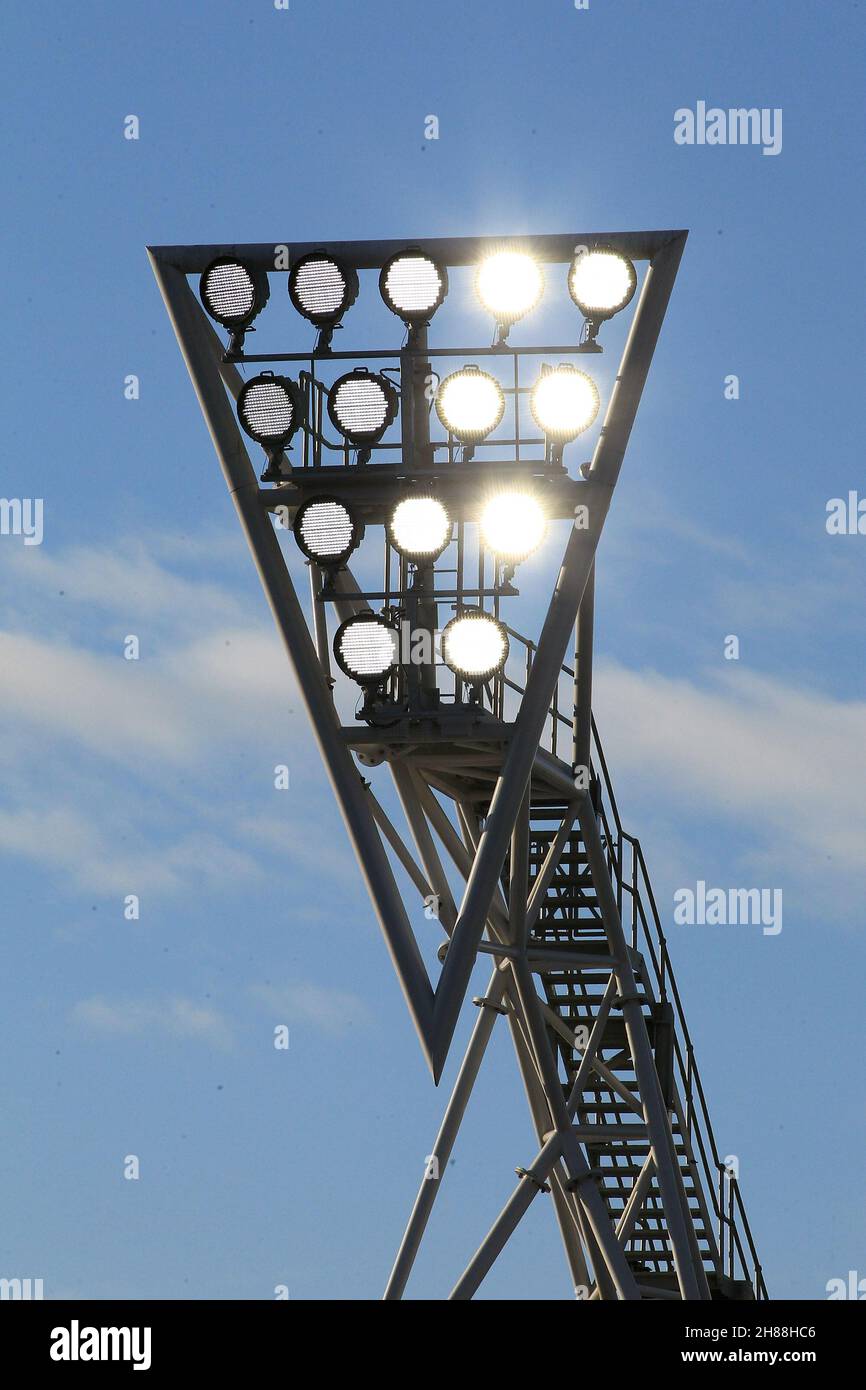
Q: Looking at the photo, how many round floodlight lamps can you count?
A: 14